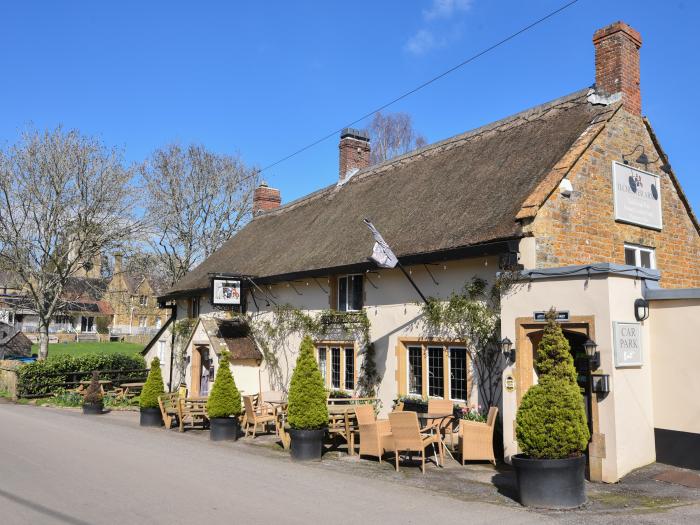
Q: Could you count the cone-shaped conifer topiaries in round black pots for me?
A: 5